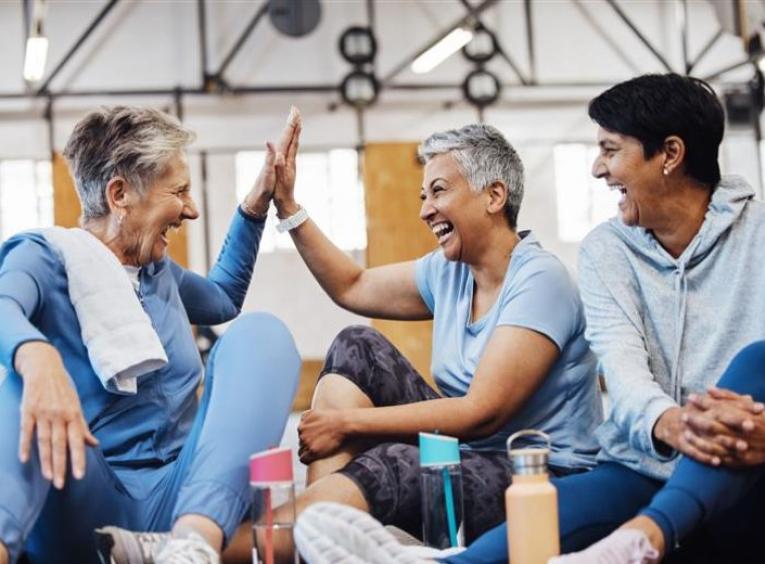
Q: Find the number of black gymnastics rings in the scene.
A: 4